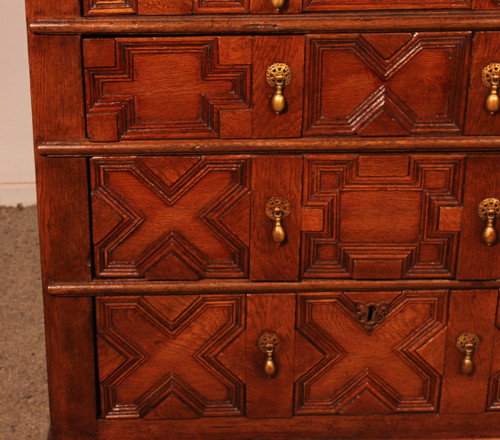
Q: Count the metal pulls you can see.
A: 7